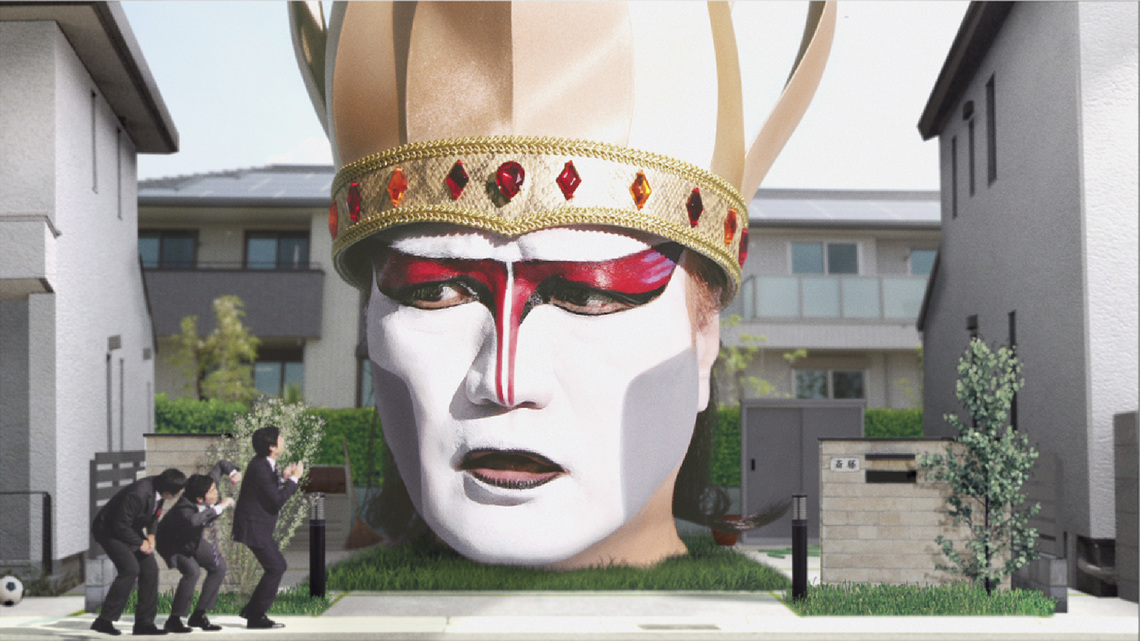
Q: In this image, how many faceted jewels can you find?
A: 10